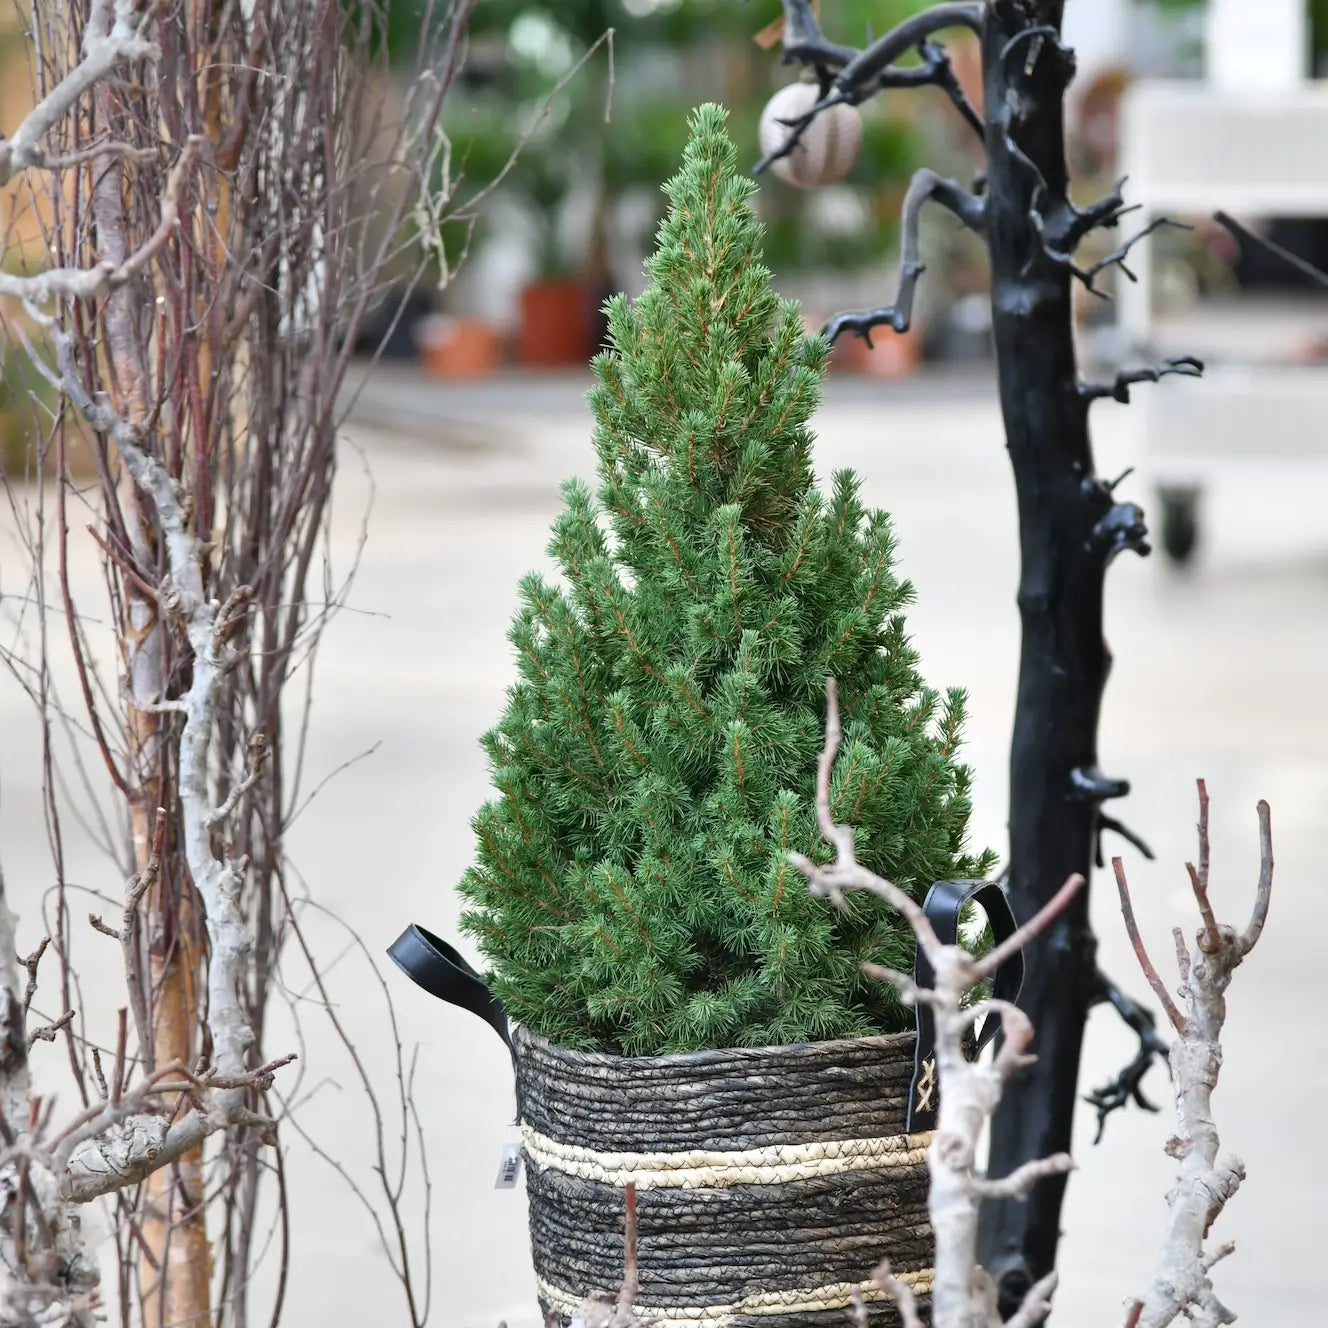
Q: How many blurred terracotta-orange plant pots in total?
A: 3